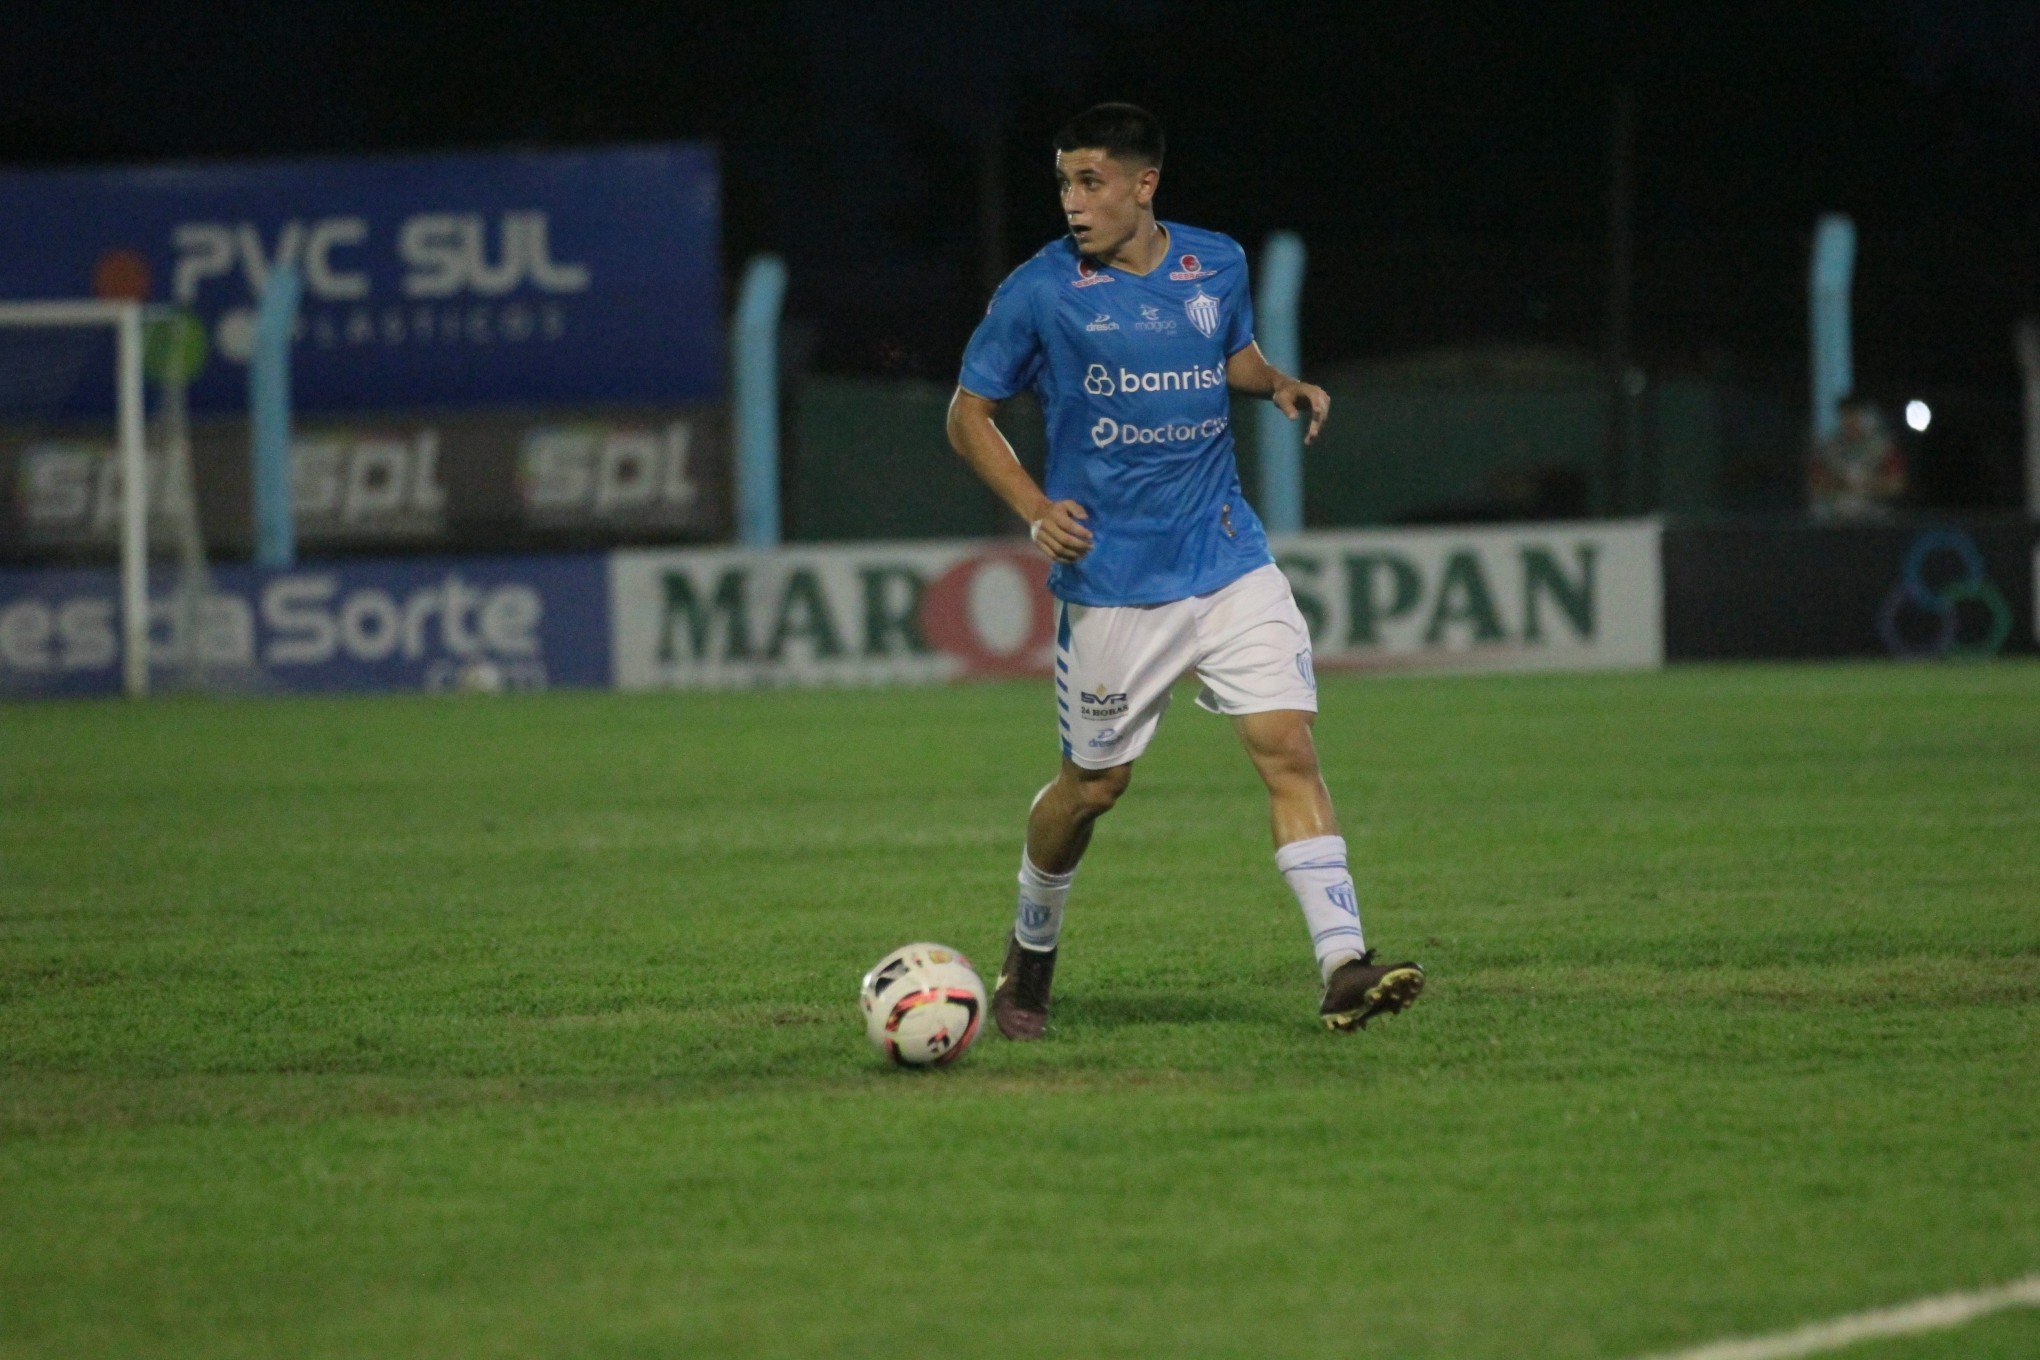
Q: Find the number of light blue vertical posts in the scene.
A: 4